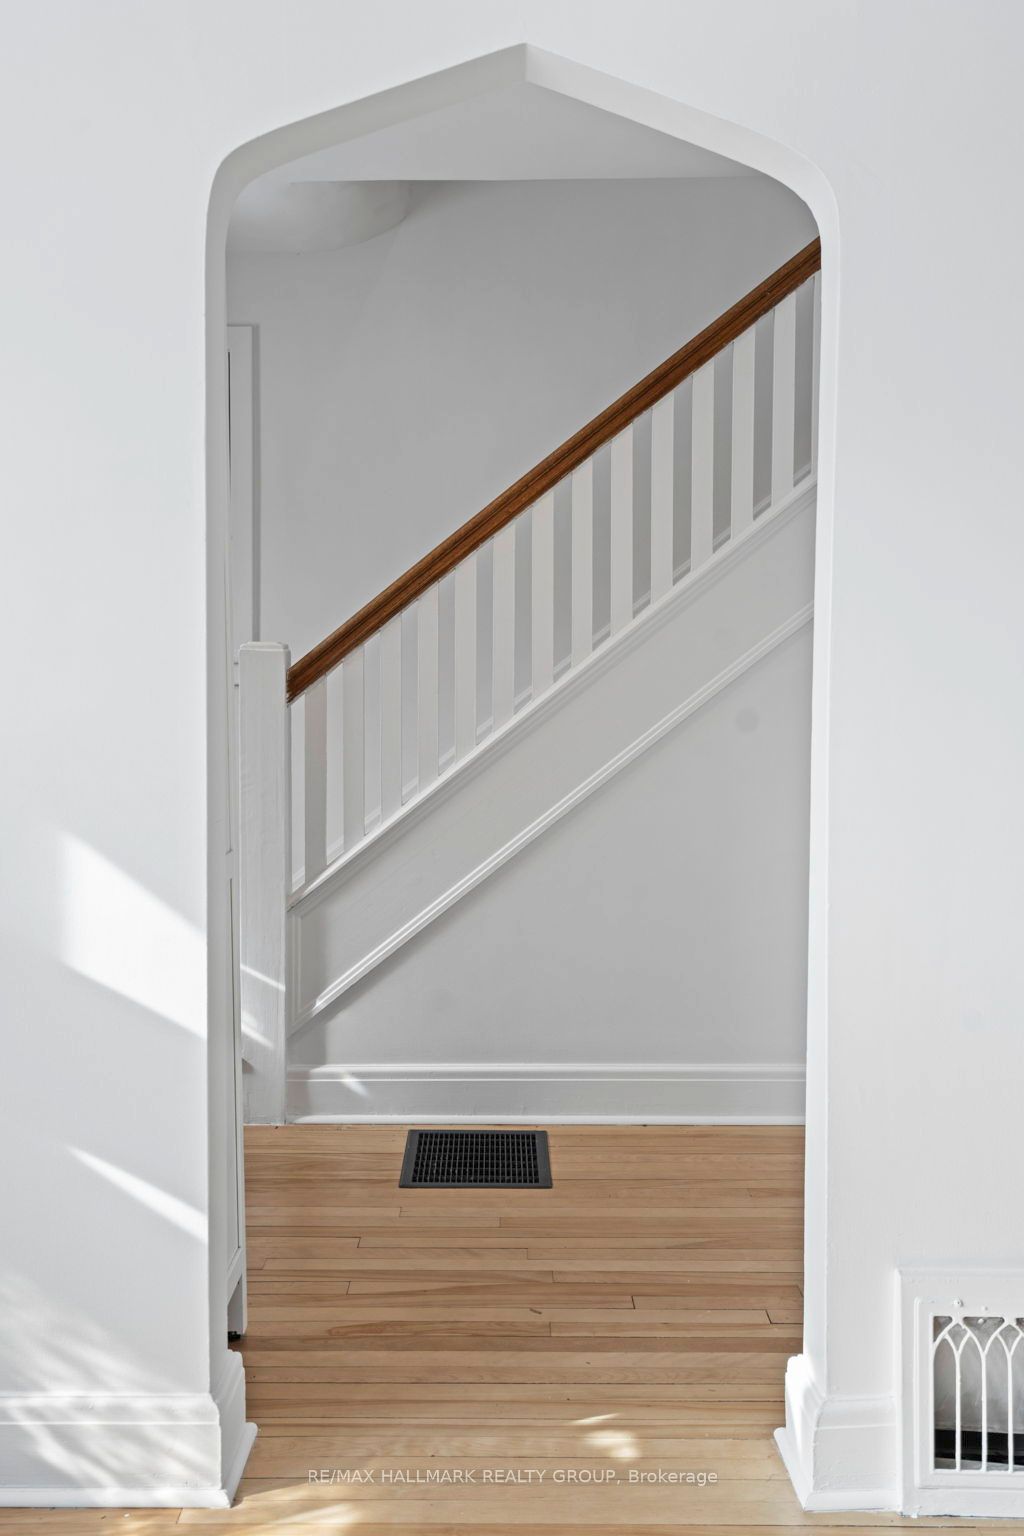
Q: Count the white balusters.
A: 14